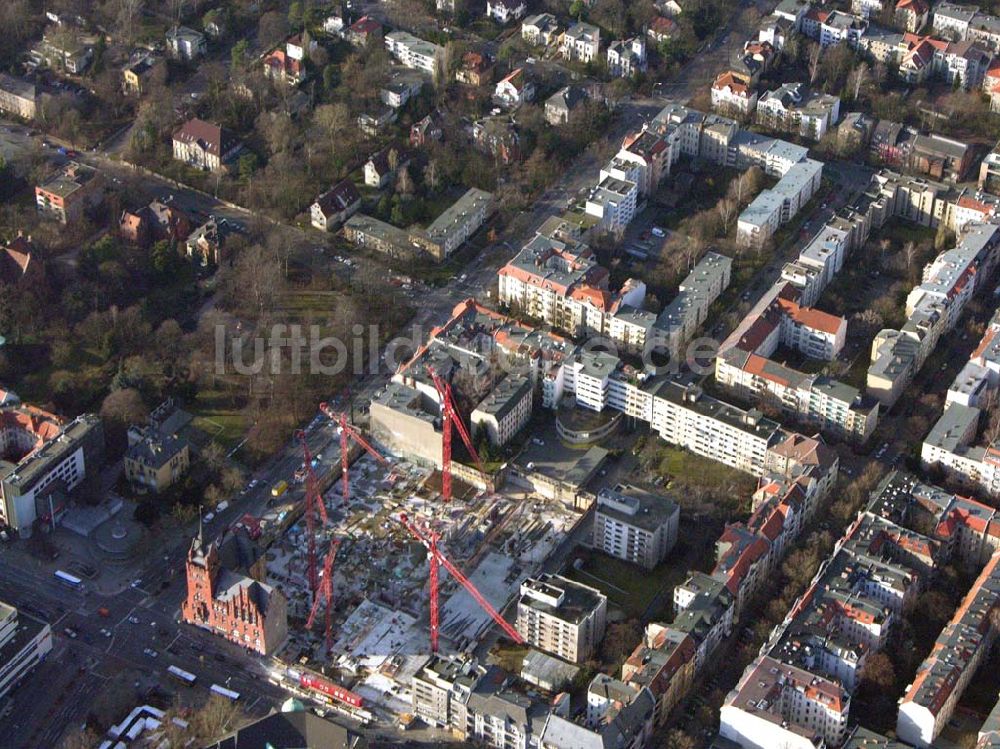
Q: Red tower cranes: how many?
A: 5